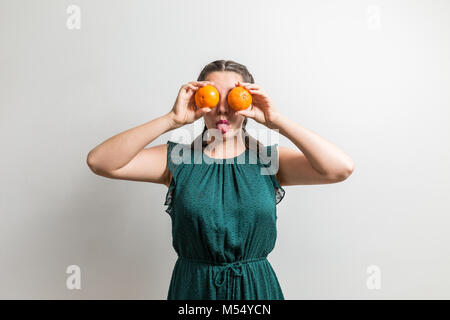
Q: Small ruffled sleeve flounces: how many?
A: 2